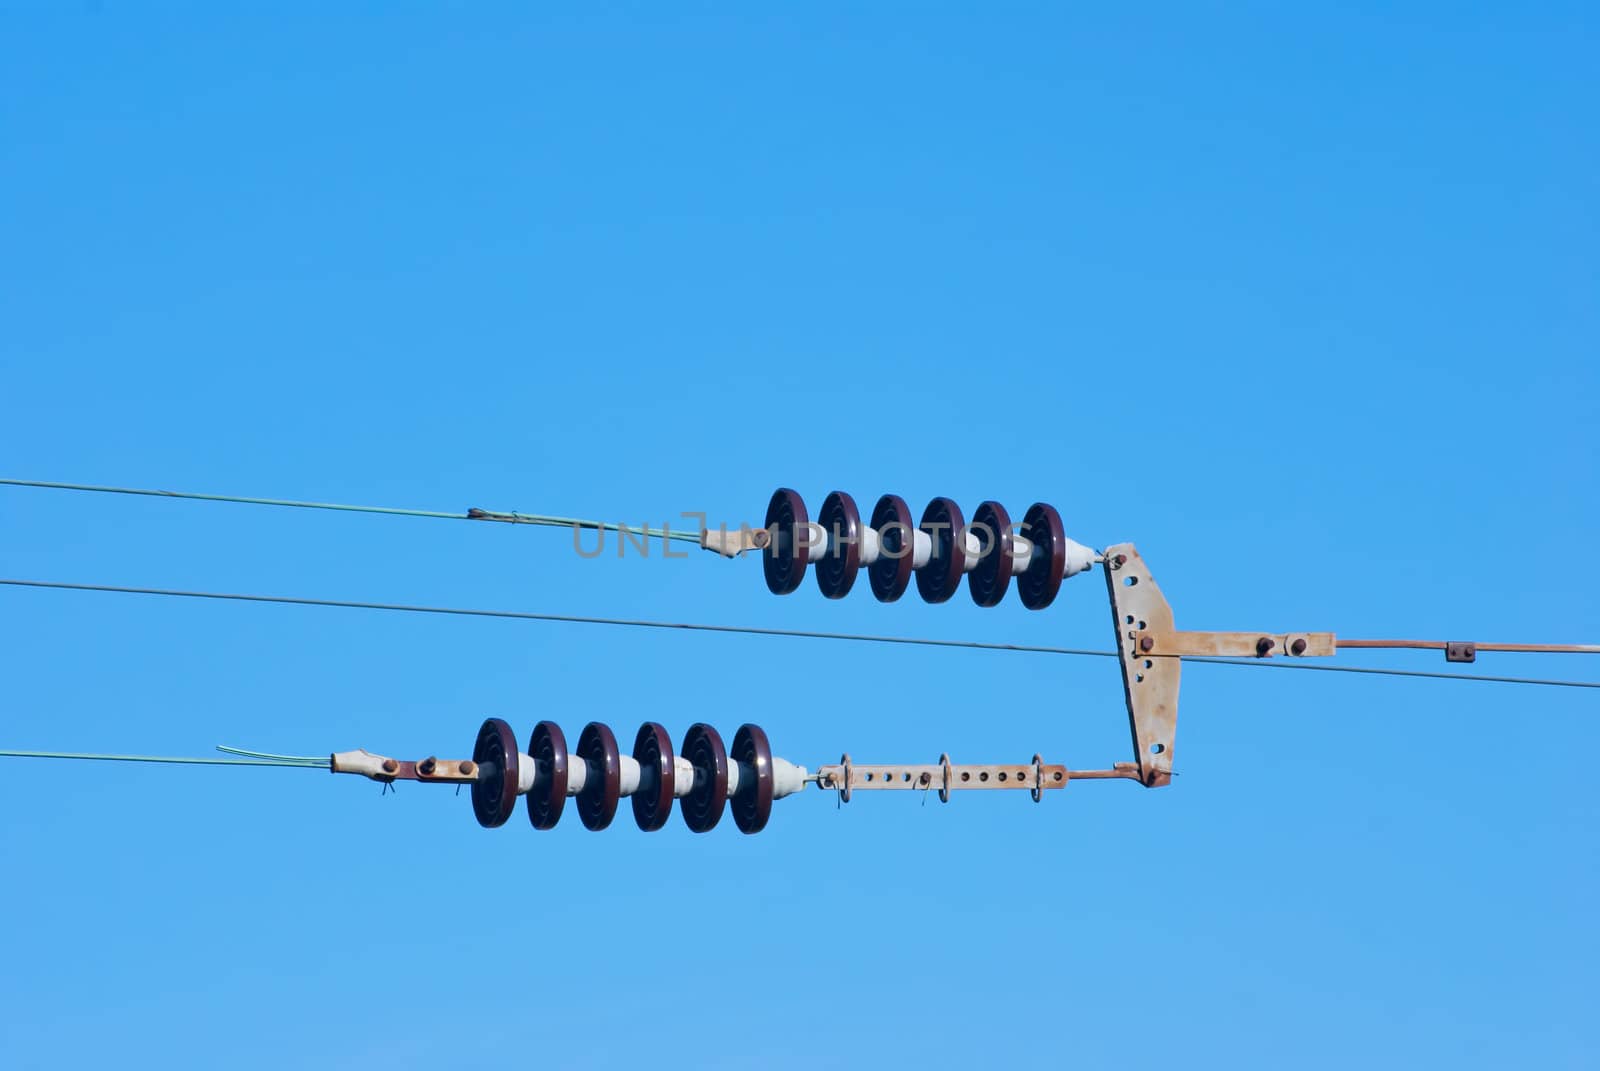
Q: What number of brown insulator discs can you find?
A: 12